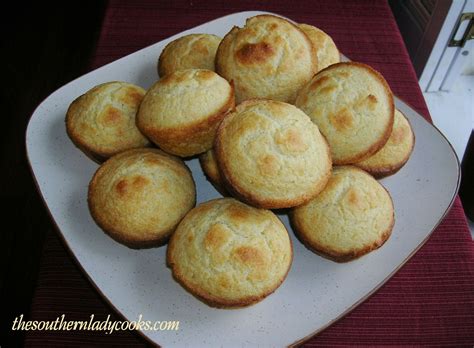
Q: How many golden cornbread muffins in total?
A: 12